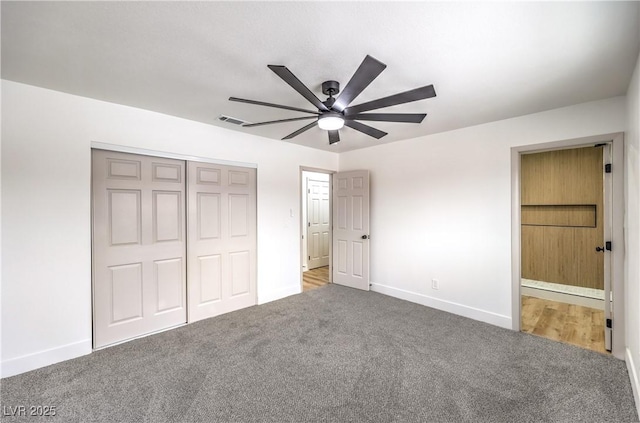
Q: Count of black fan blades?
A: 9